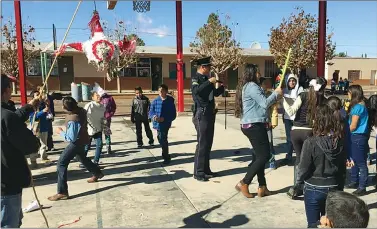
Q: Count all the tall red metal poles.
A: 3